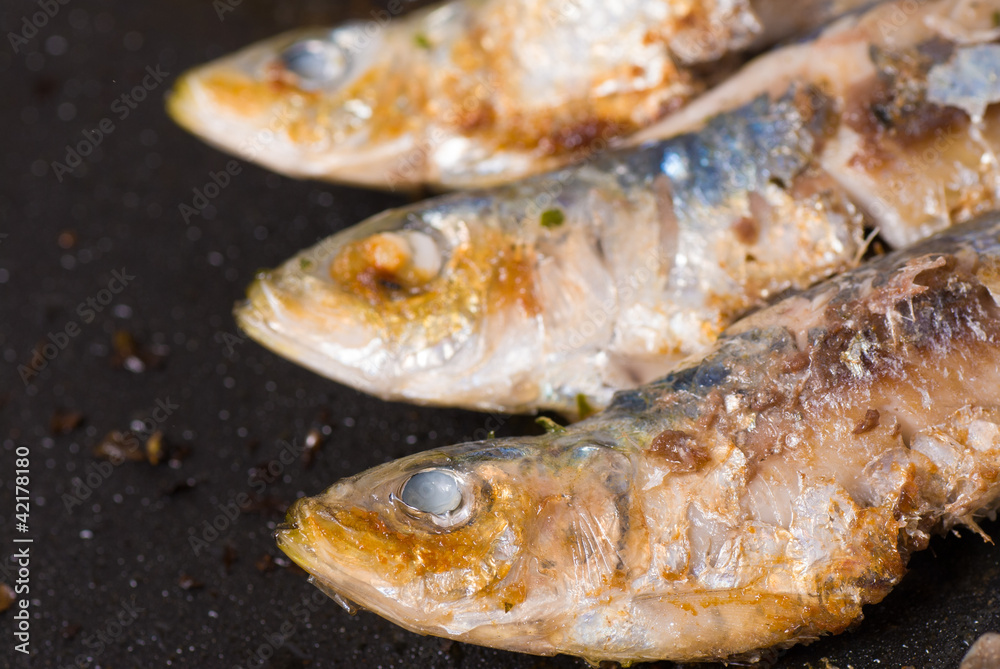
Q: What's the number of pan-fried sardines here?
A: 3